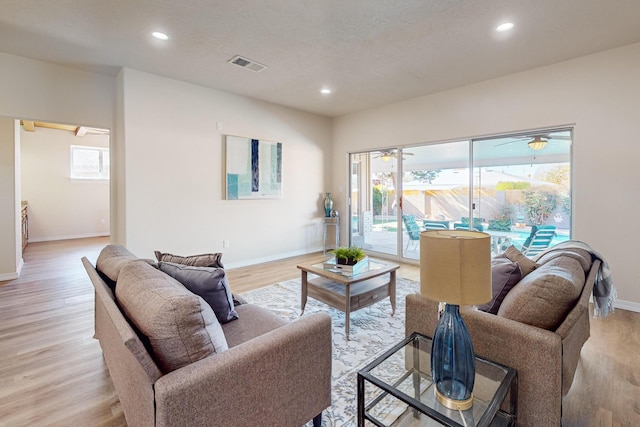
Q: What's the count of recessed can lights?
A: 3